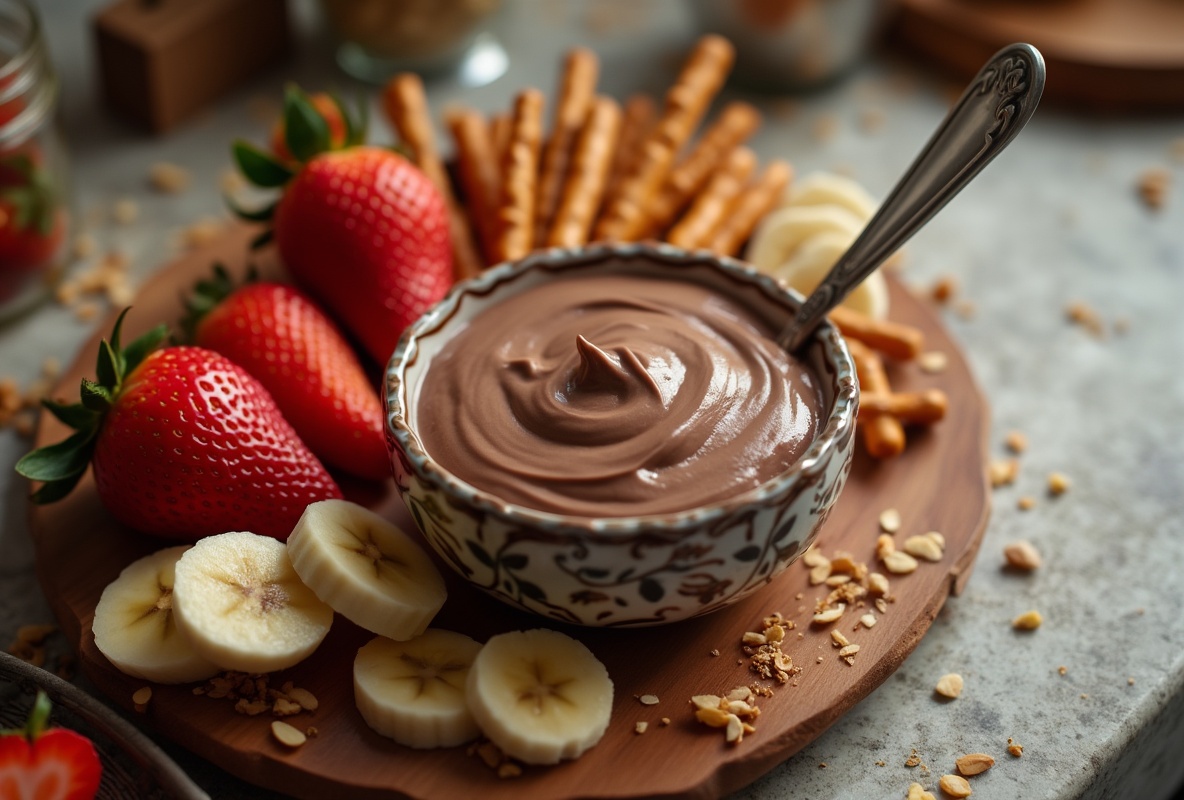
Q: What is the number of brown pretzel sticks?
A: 14